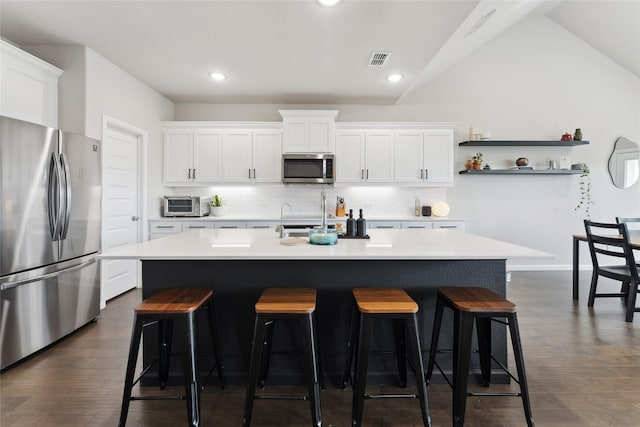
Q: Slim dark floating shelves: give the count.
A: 2